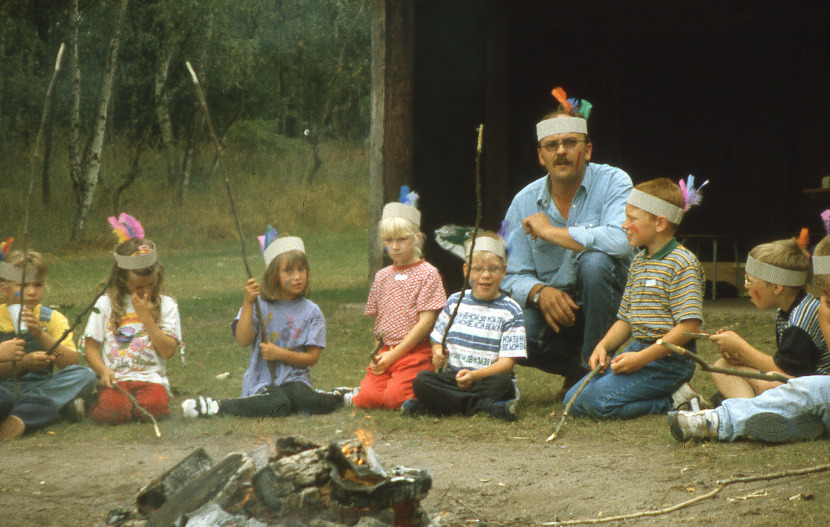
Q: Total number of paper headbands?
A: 9